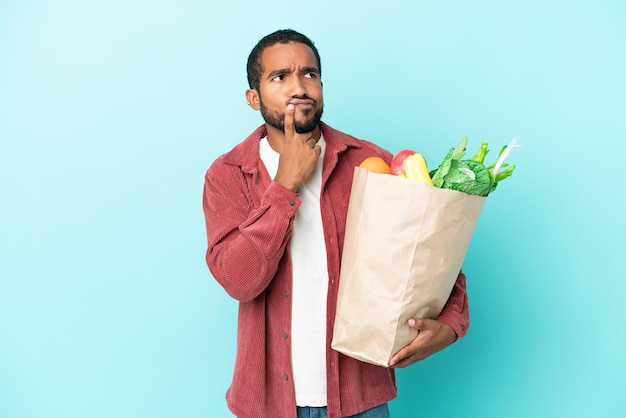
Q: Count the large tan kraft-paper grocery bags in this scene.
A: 1